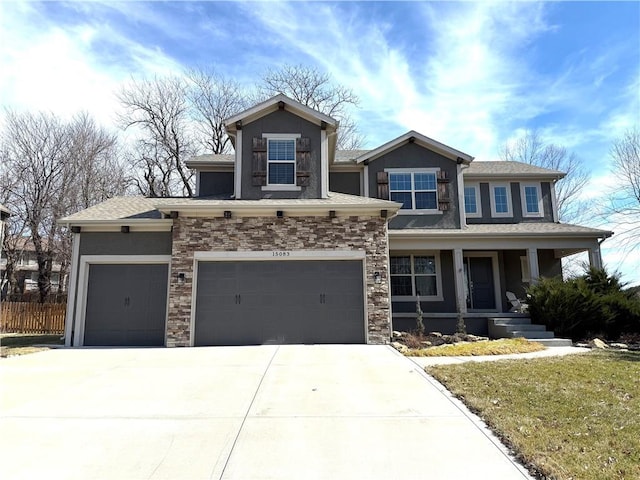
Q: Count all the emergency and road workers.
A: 0